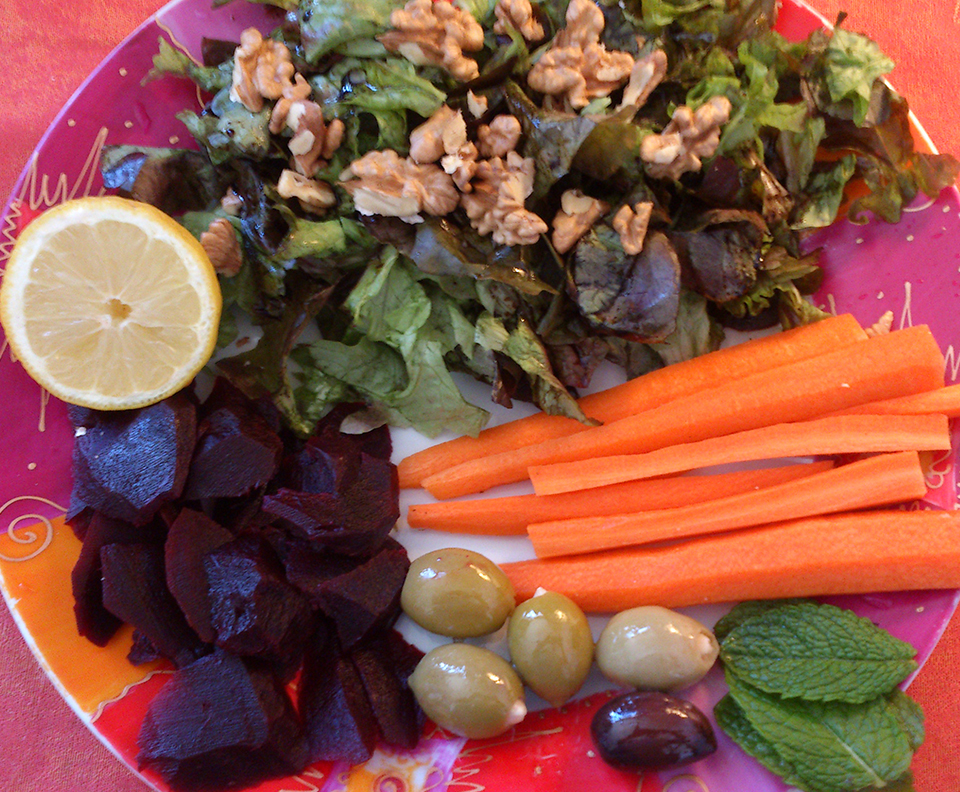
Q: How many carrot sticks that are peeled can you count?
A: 7